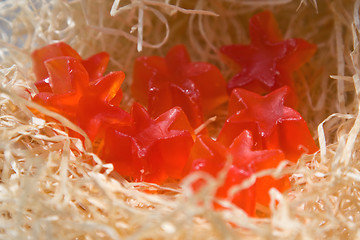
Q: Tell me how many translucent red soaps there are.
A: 7